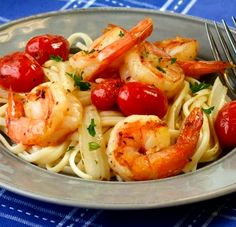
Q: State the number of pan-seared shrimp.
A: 5